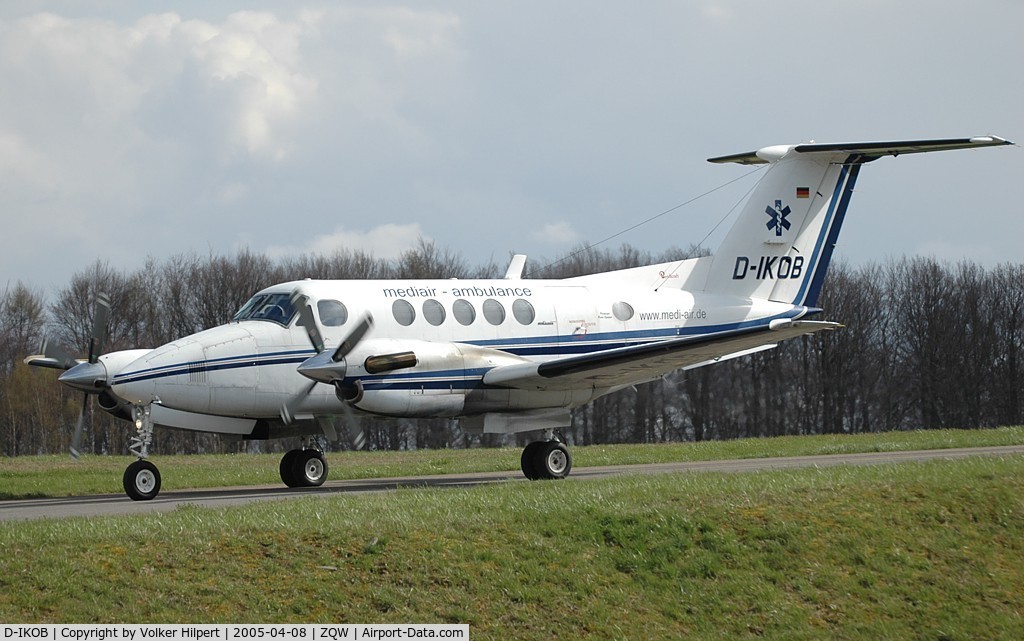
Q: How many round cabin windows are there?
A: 6